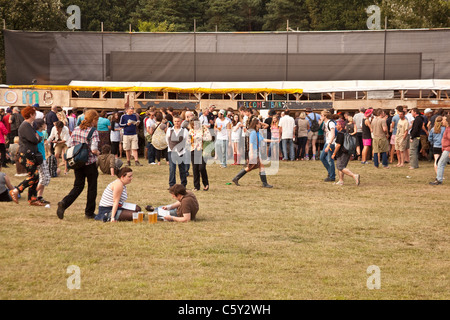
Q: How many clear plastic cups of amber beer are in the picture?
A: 4